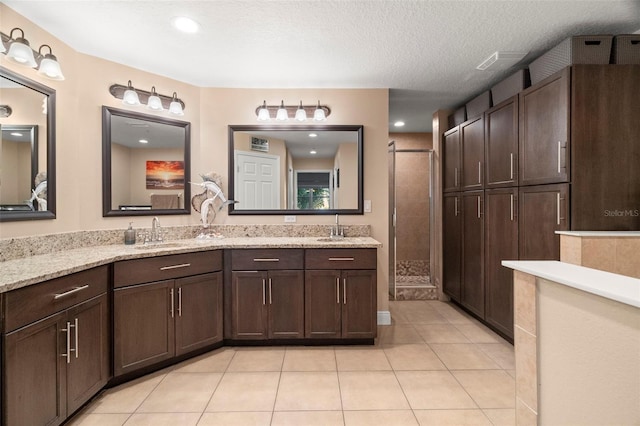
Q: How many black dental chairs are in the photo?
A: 0